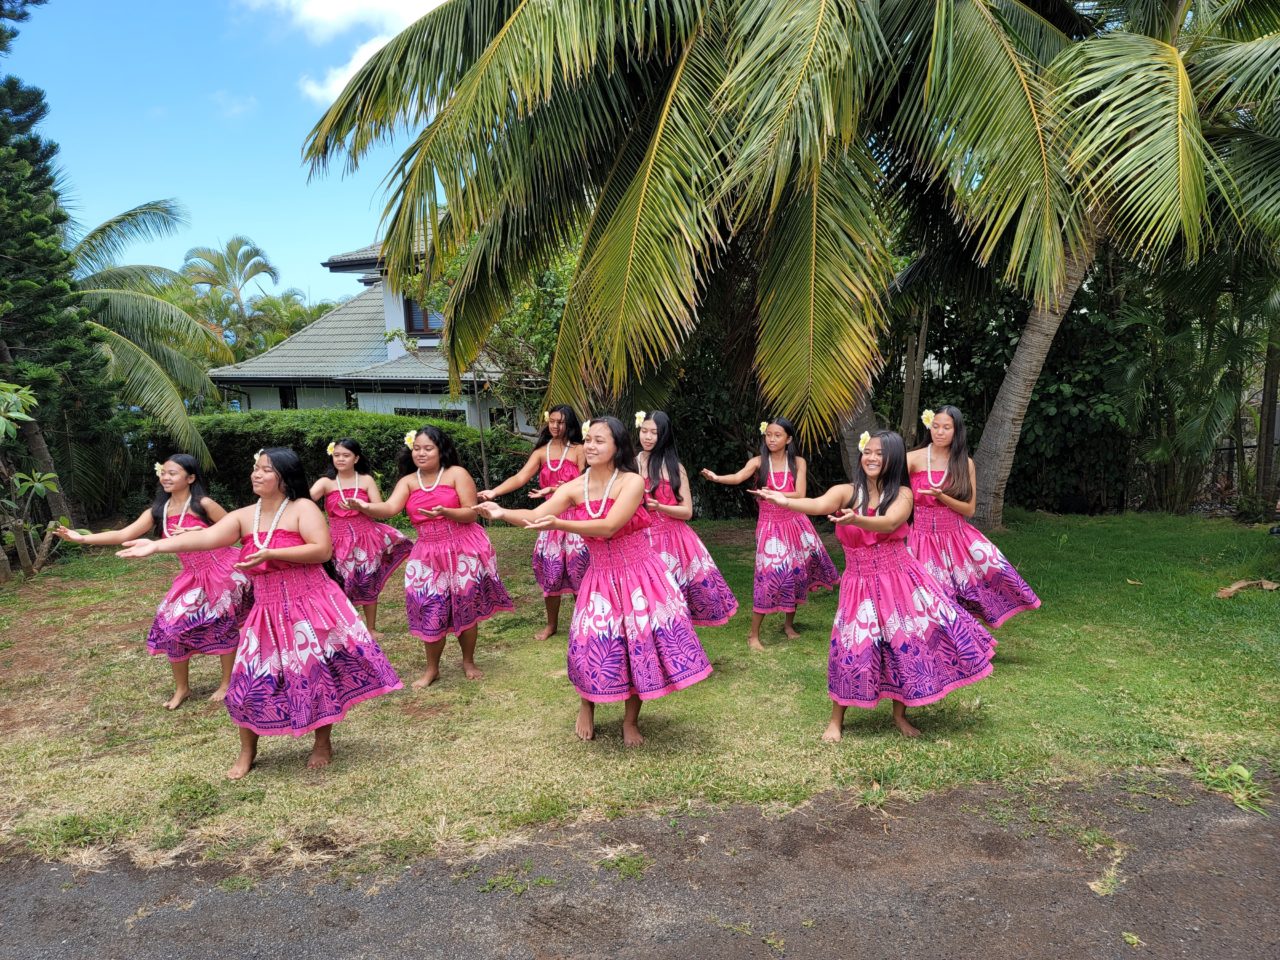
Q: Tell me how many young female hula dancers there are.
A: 10